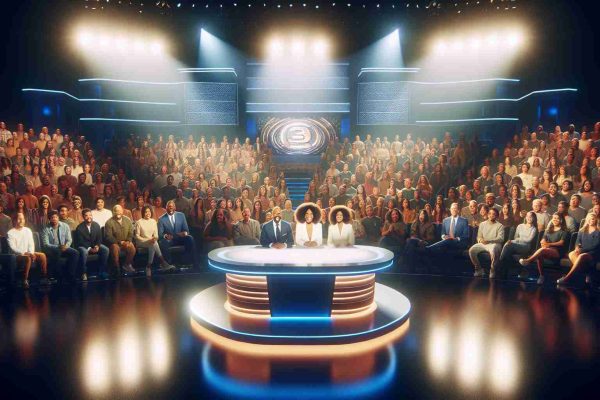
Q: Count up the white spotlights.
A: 2